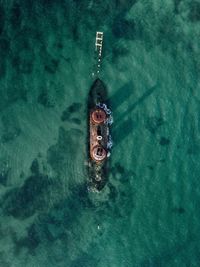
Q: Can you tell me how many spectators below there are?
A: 0